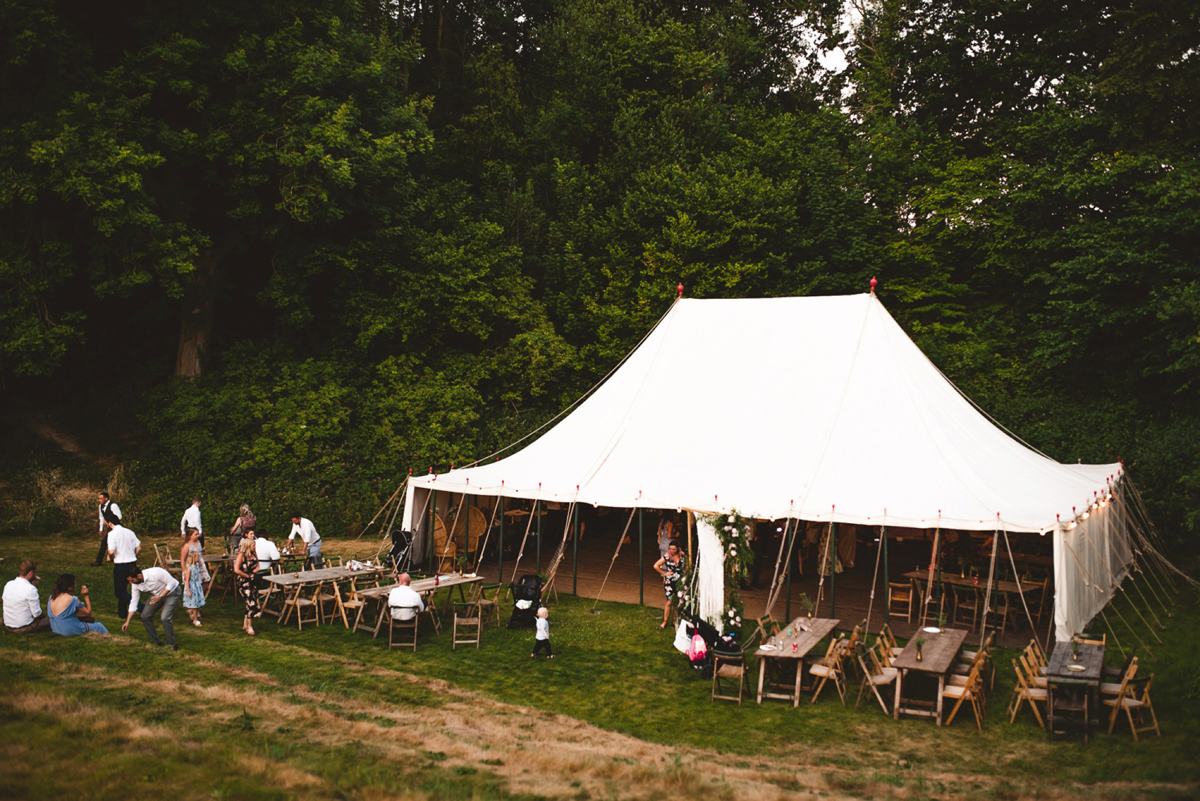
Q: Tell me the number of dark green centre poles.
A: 11